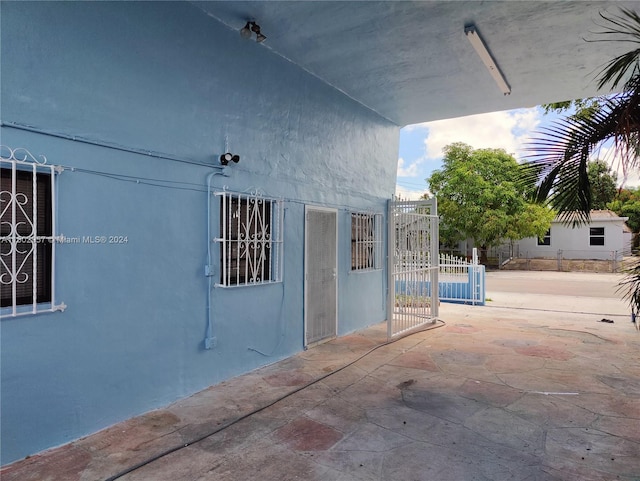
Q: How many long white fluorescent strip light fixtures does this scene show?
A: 1